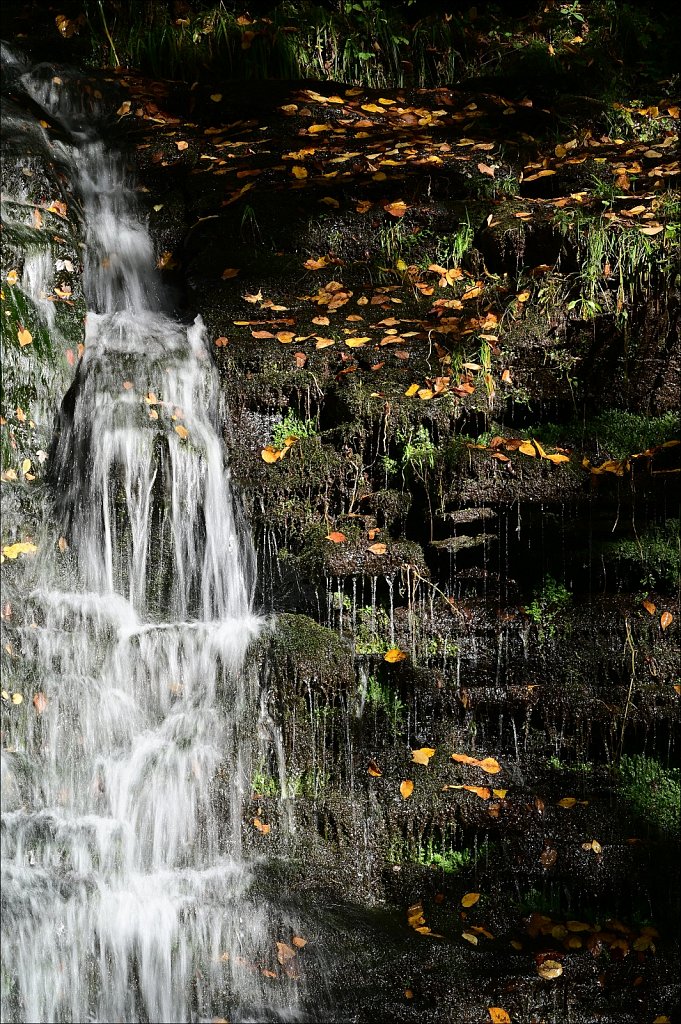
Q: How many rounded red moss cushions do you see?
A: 0